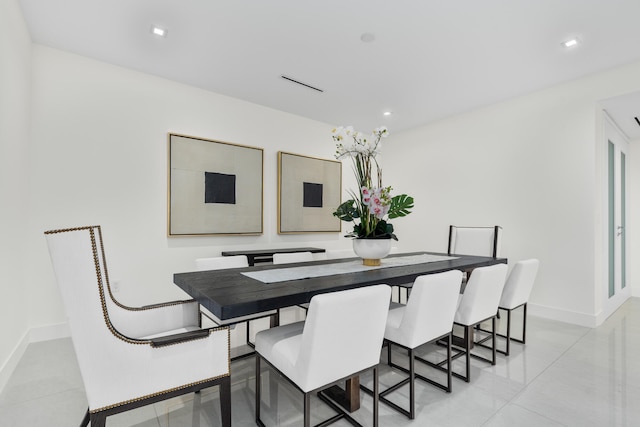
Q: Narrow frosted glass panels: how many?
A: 2